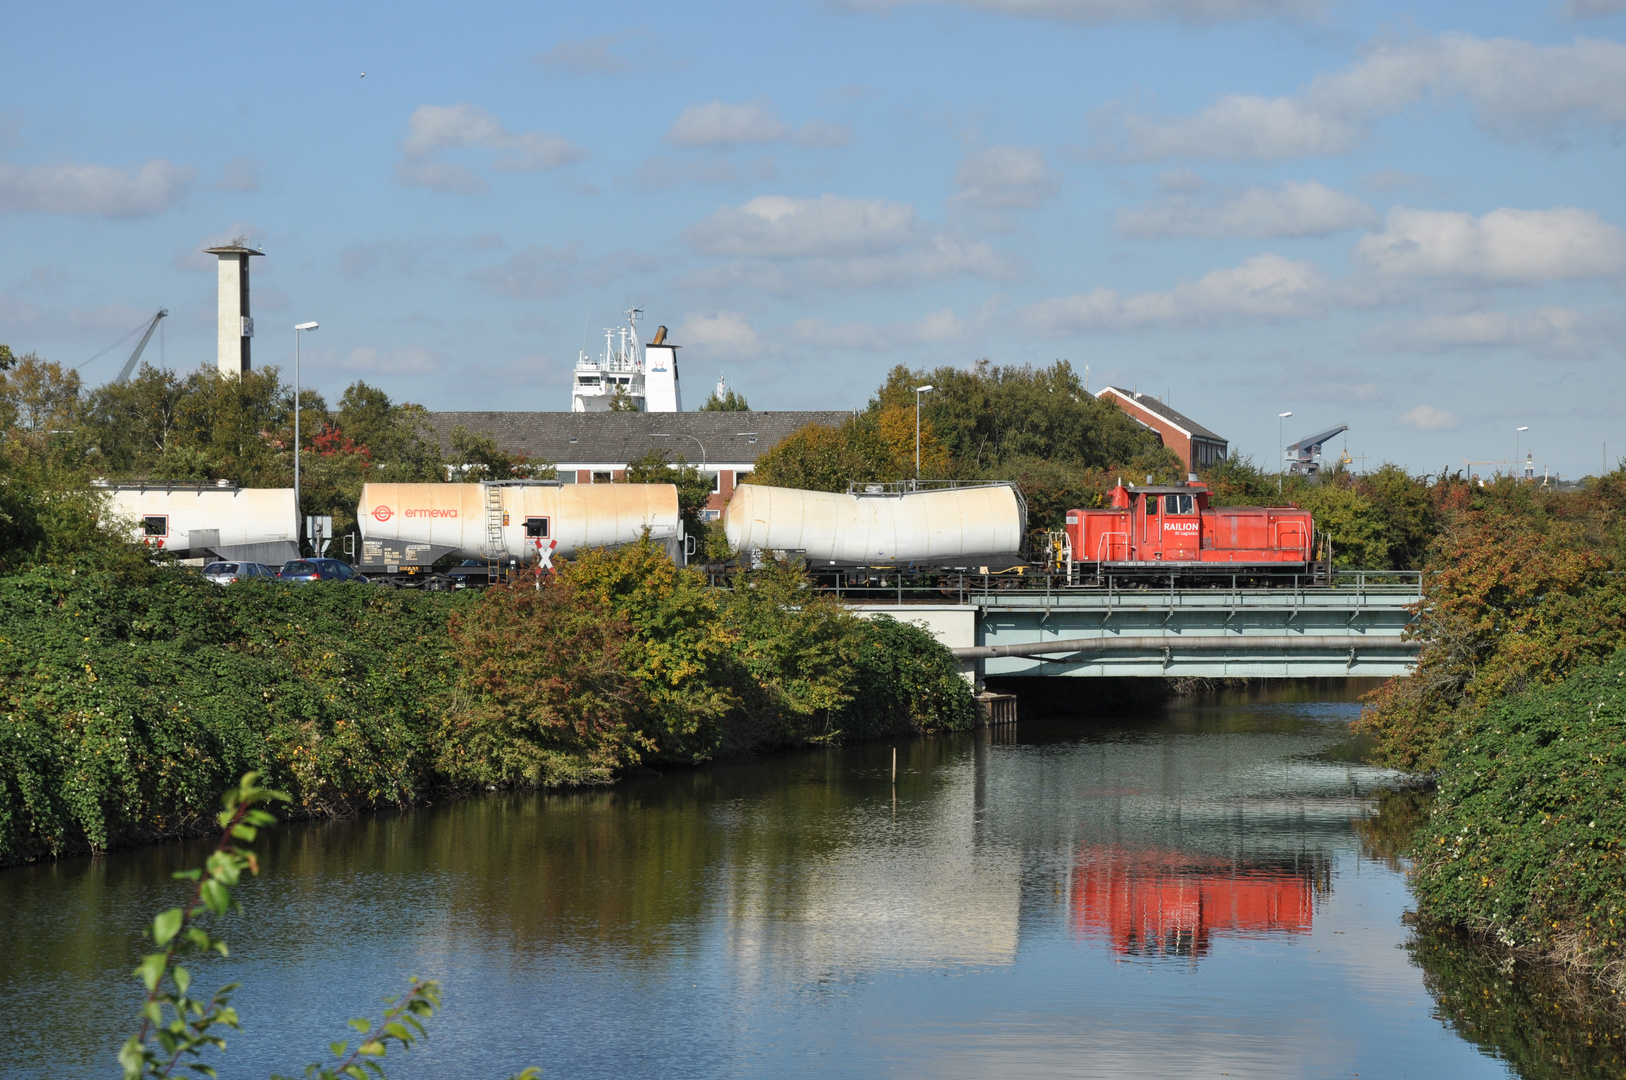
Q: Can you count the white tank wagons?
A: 3